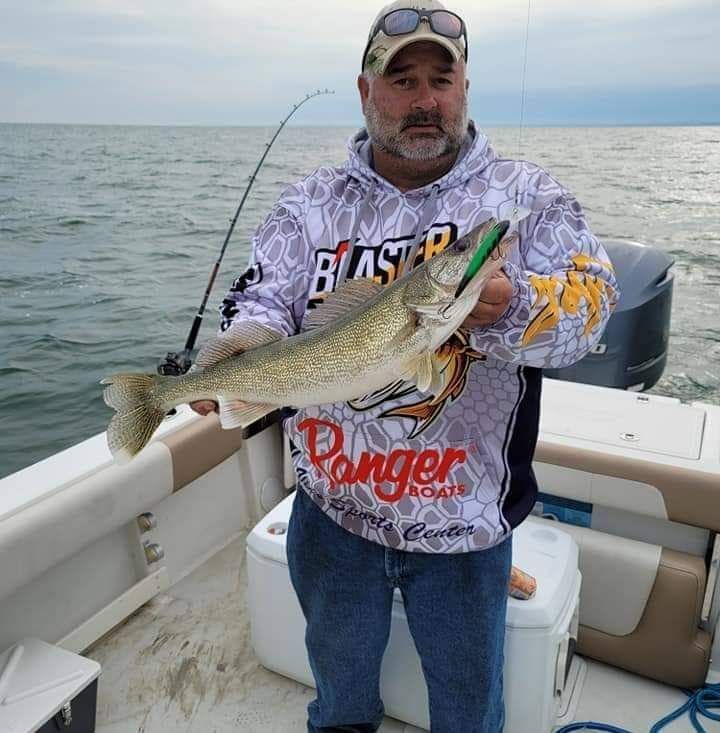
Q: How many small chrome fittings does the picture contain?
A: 2